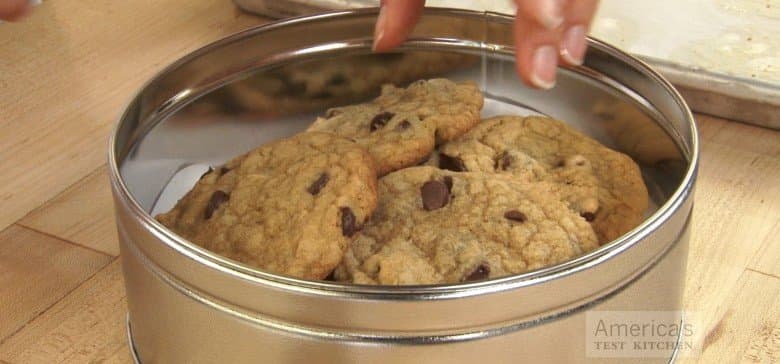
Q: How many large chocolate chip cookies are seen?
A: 4